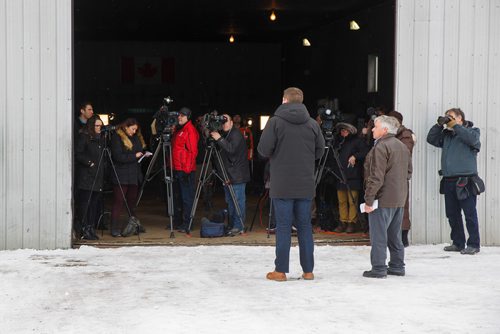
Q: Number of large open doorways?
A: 1